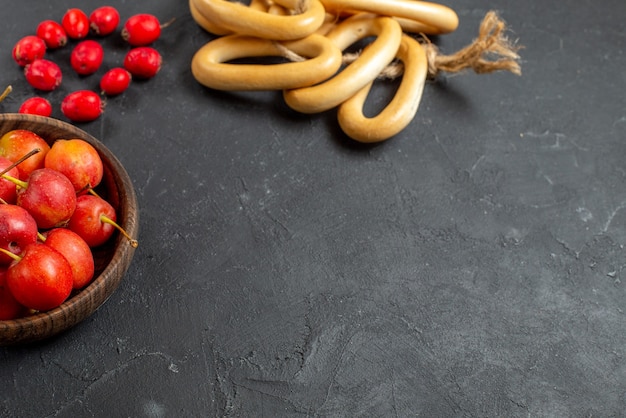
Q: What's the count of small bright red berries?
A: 11